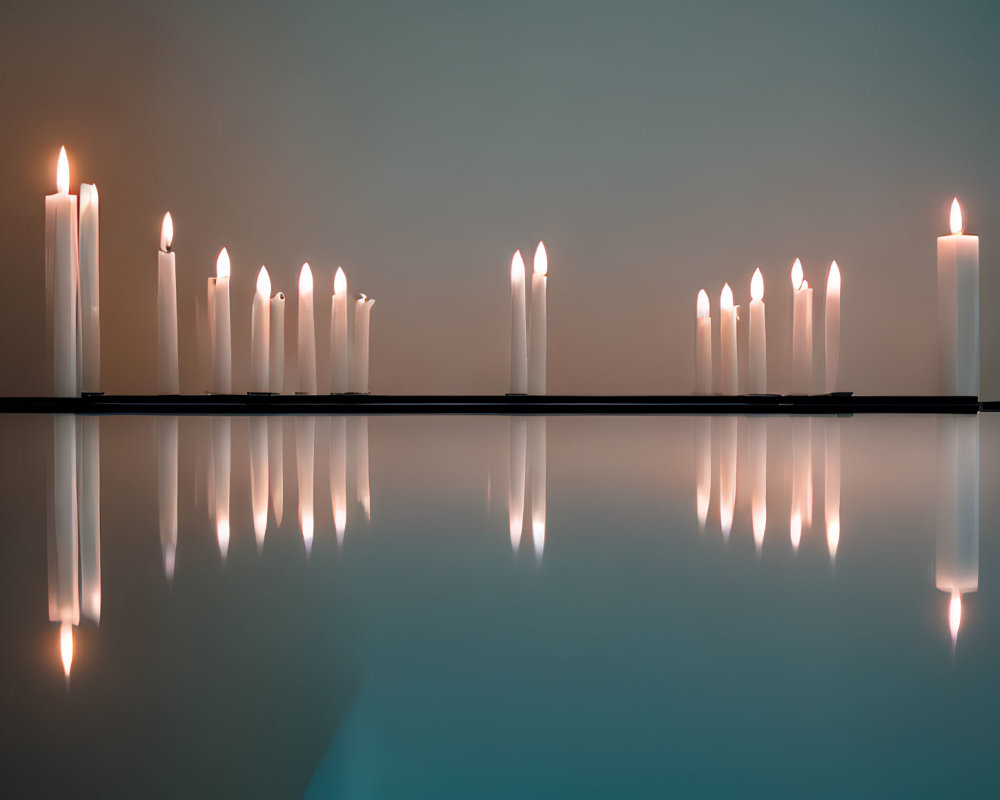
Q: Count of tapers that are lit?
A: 14